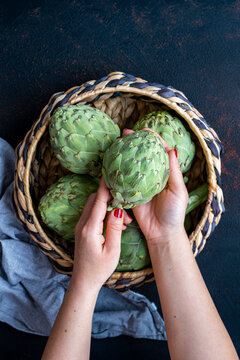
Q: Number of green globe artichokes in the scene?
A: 5